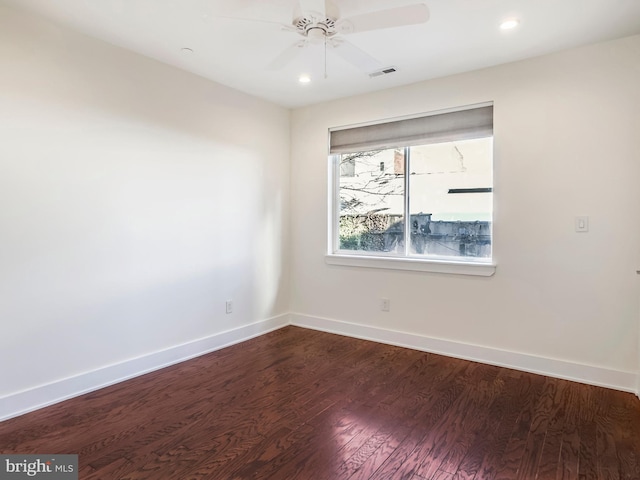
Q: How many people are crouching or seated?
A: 0